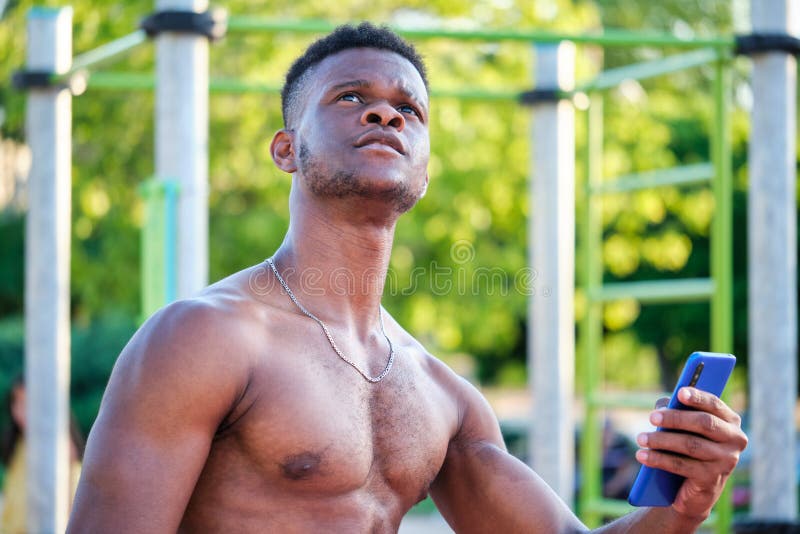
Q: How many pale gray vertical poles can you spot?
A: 4